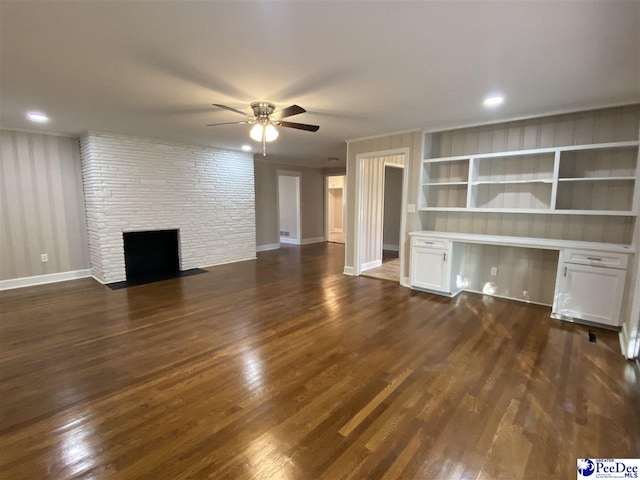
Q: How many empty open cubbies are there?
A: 6